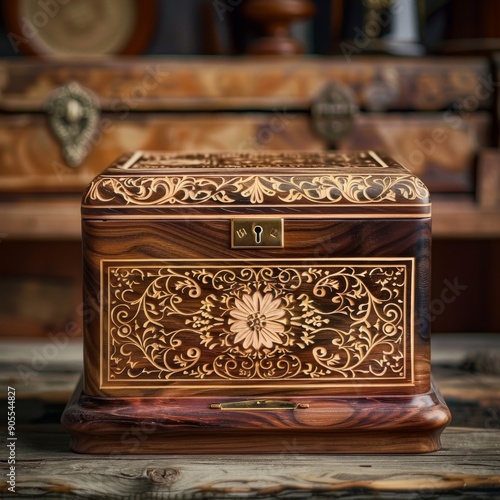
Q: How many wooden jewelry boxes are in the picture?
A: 1